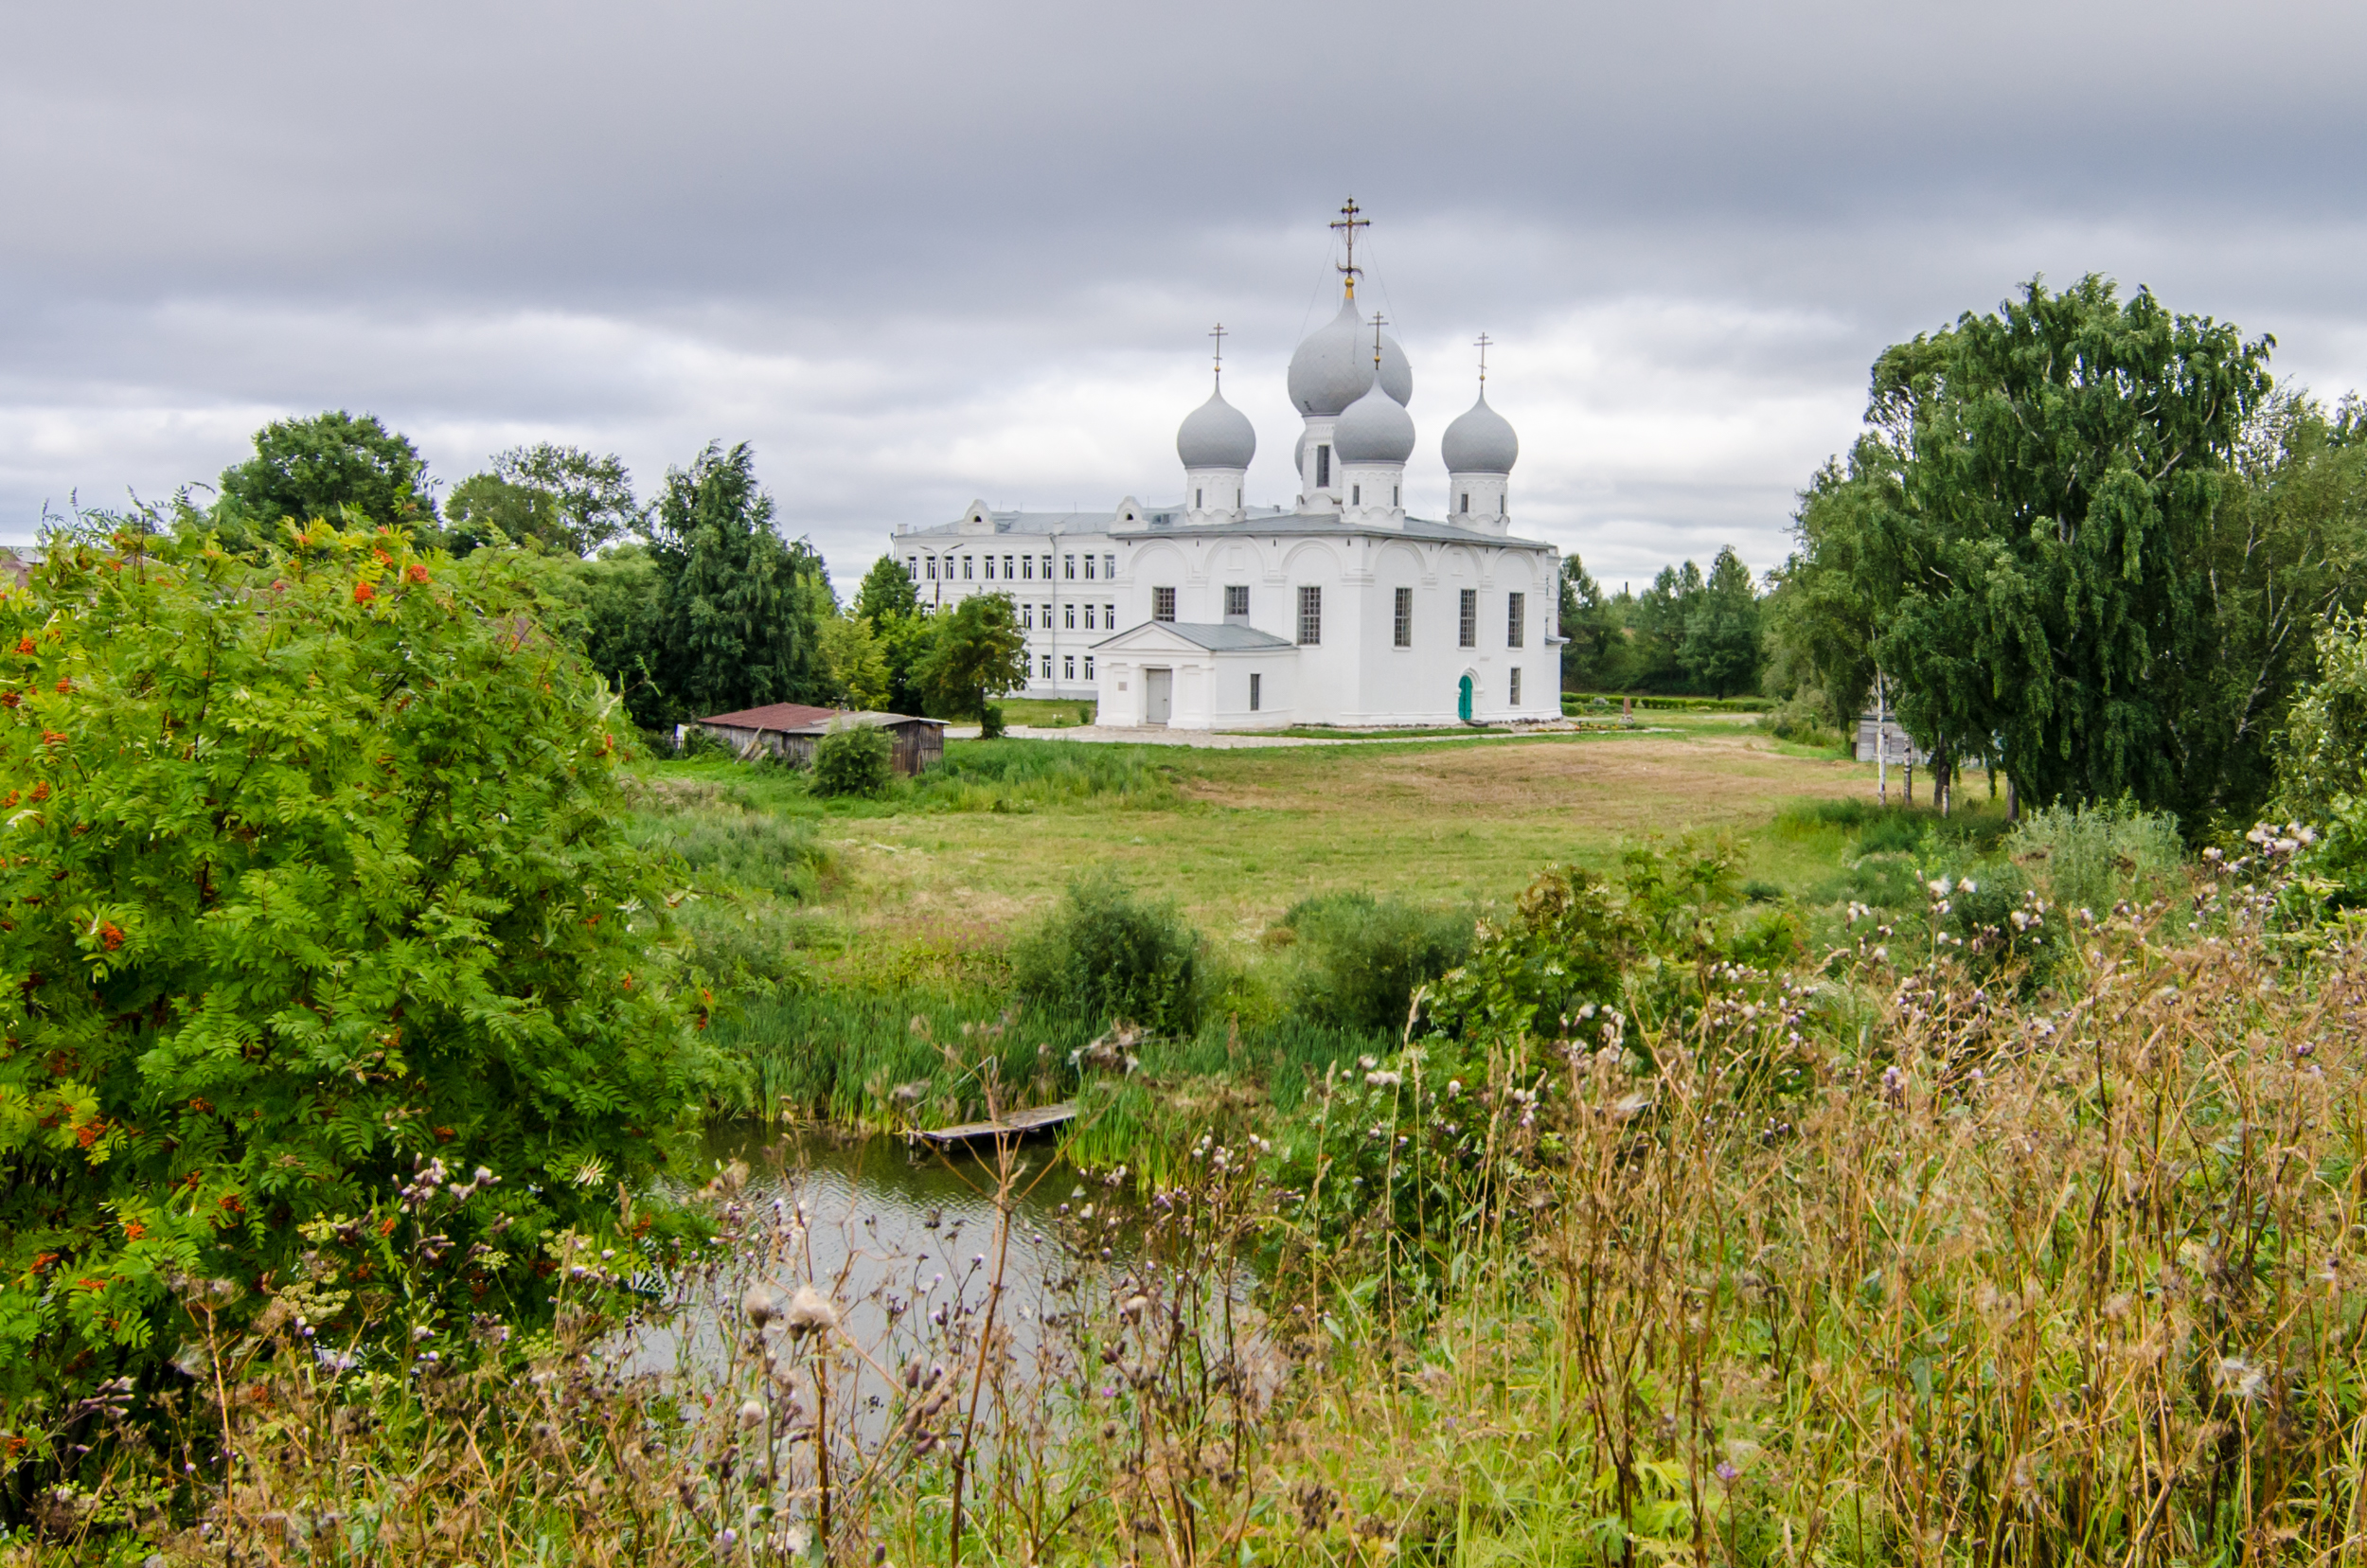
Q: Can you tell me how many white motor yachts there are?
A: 0